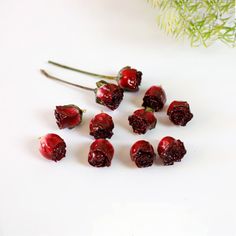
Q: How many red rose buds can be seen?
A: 11